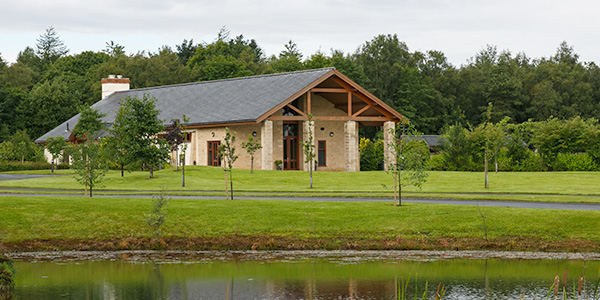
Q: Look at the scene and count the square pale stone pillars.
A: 4